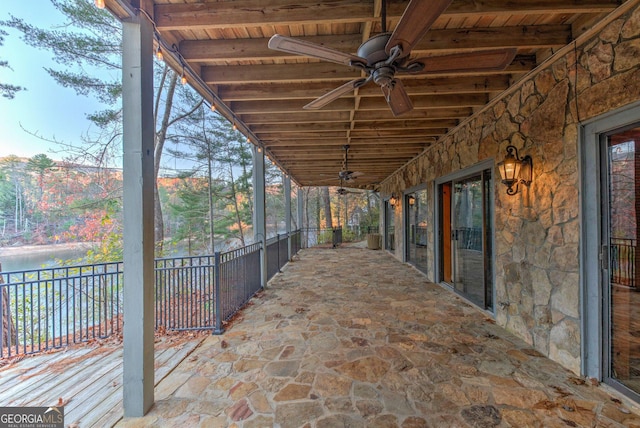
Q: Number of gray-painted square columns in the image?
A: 4